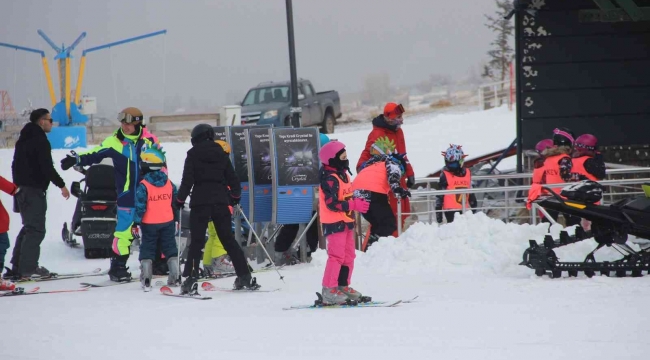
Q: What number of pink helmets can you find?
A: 3